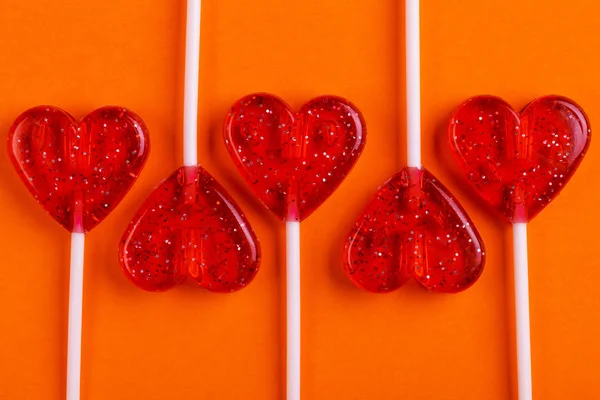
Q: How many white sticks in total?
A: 5